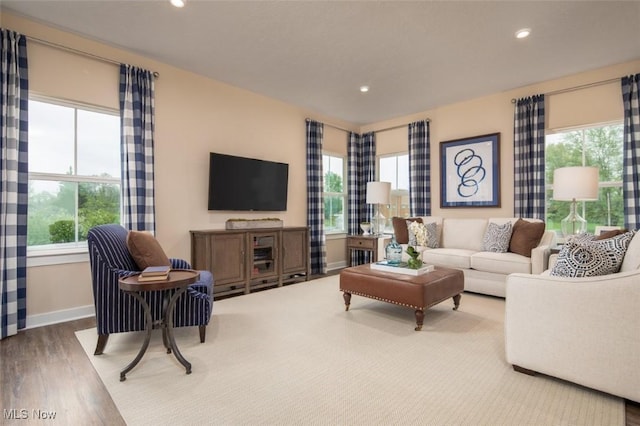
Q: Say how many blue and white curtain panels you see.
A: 8